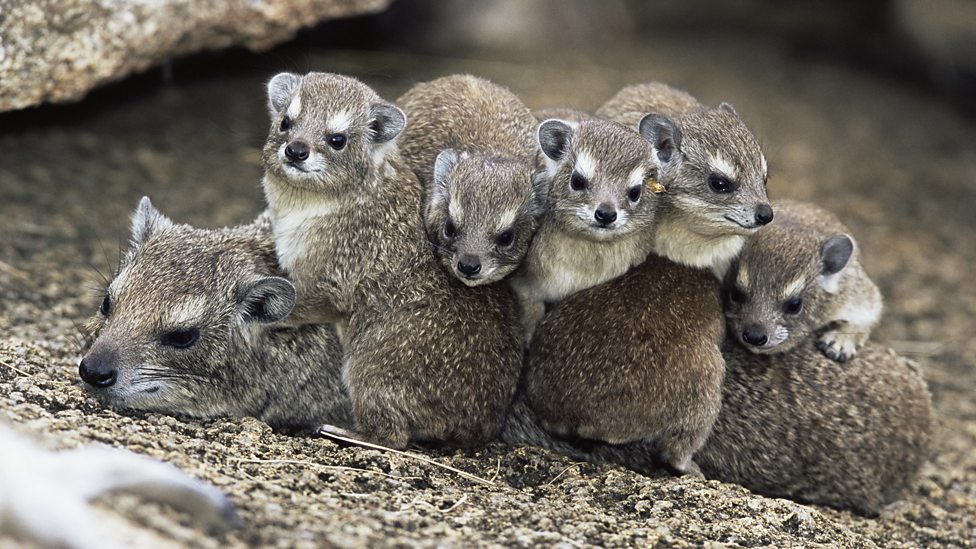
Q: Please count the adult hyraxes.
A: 1